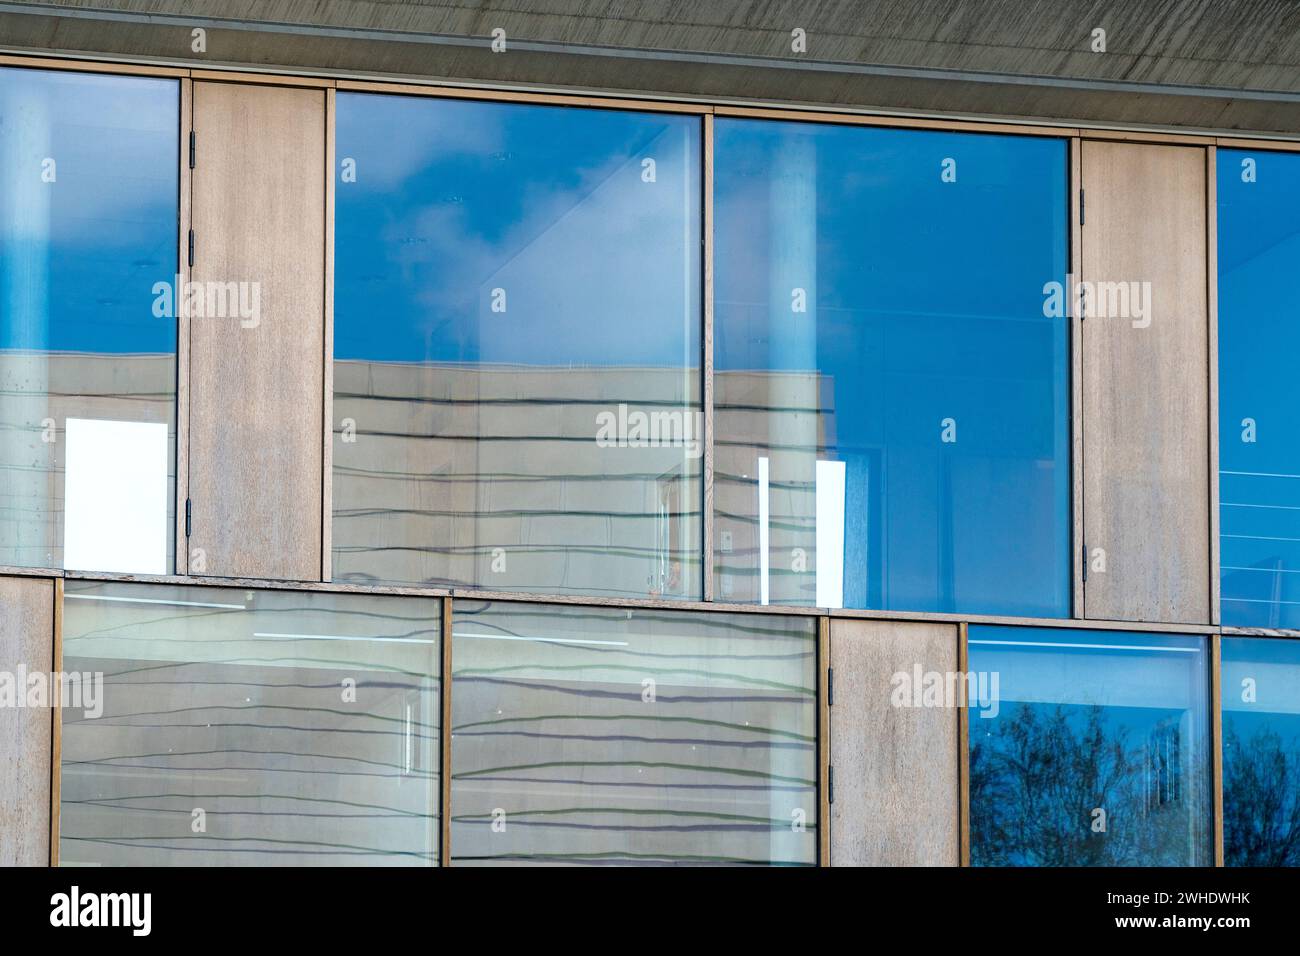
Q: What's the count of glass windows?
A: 8